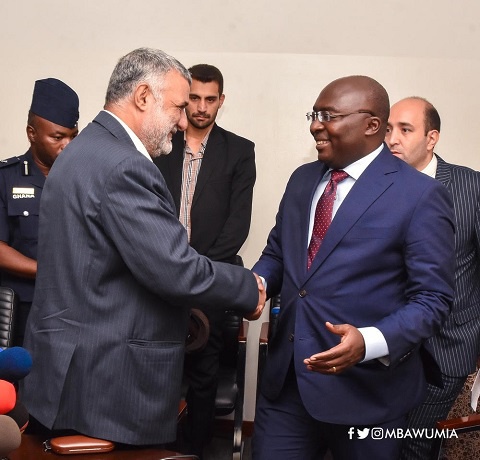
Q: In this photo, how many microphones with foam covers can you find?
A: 4